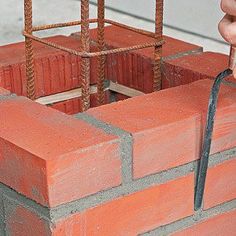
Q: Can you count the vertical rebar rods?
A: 4